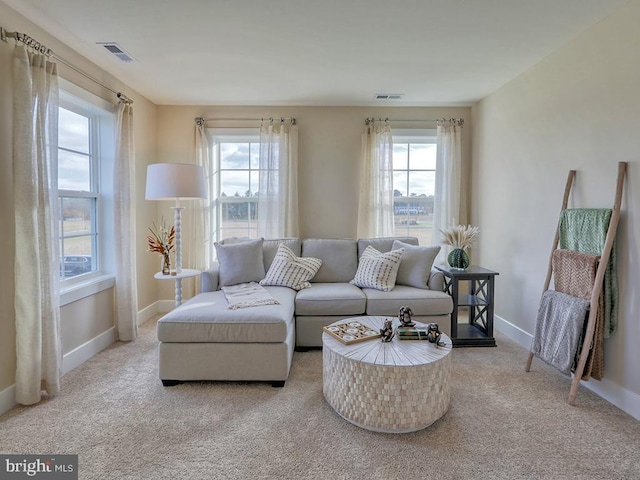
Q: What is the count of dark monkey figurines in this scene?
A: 3